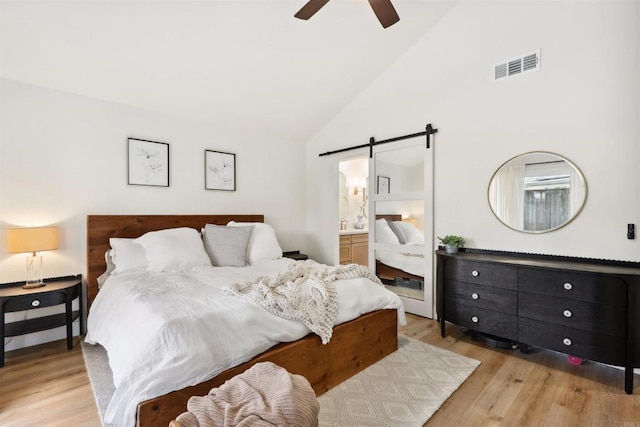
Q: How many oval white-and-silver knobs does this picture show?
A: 7